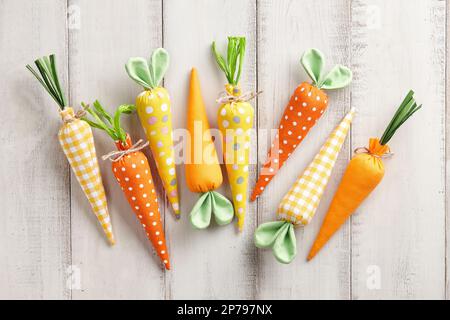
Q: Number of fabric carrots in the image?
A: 8